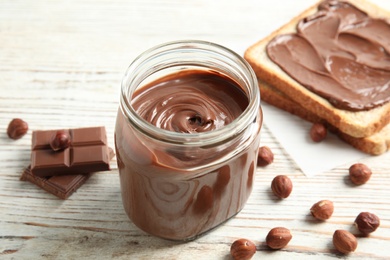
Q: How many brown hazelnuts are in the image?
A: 11